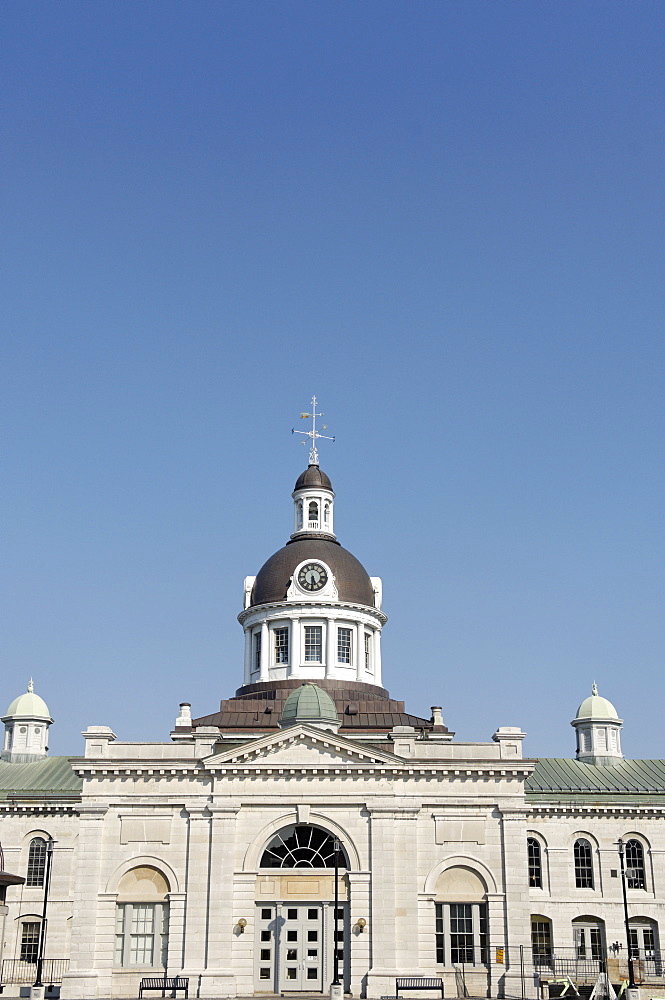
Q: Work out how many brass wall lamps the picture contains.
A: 2